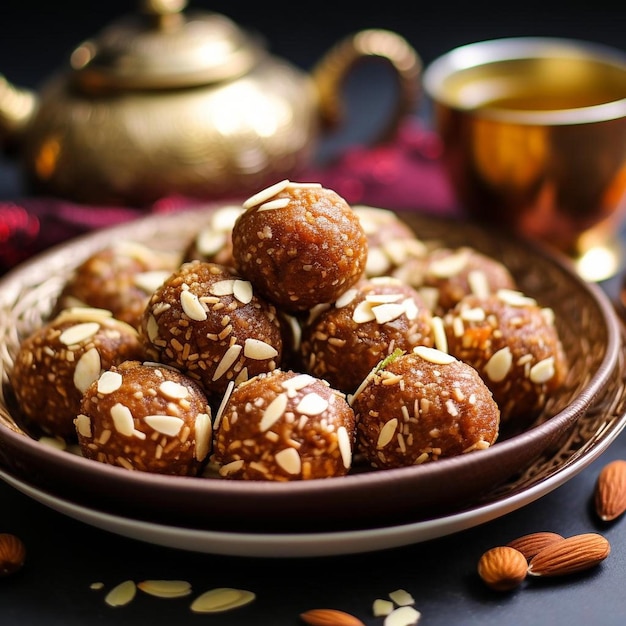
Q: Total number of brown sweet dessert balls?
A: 12